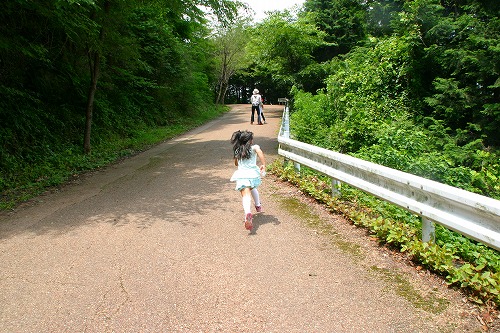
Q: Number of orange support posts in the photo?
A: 0